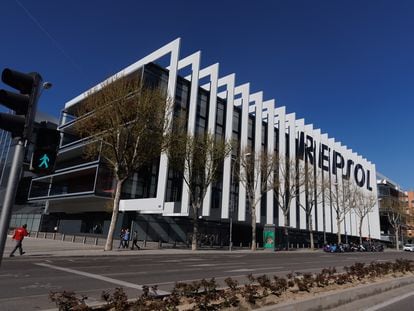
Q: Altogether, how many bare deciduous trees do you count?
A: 8